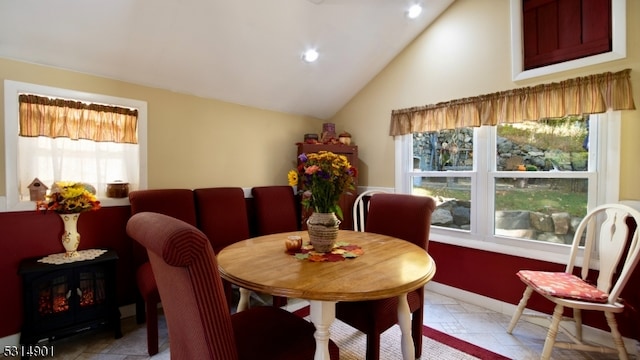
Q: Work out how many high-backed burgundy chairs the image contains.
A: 5